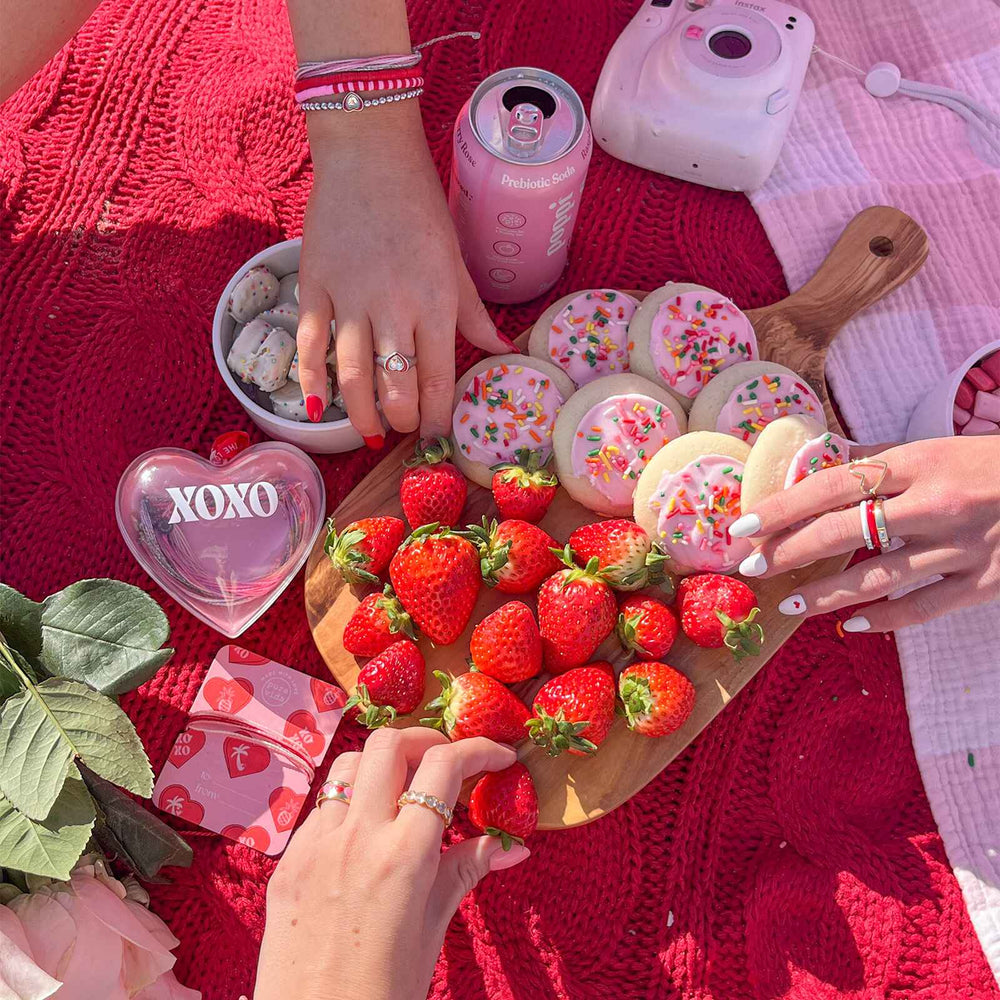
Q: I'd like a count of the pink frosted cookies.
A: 7